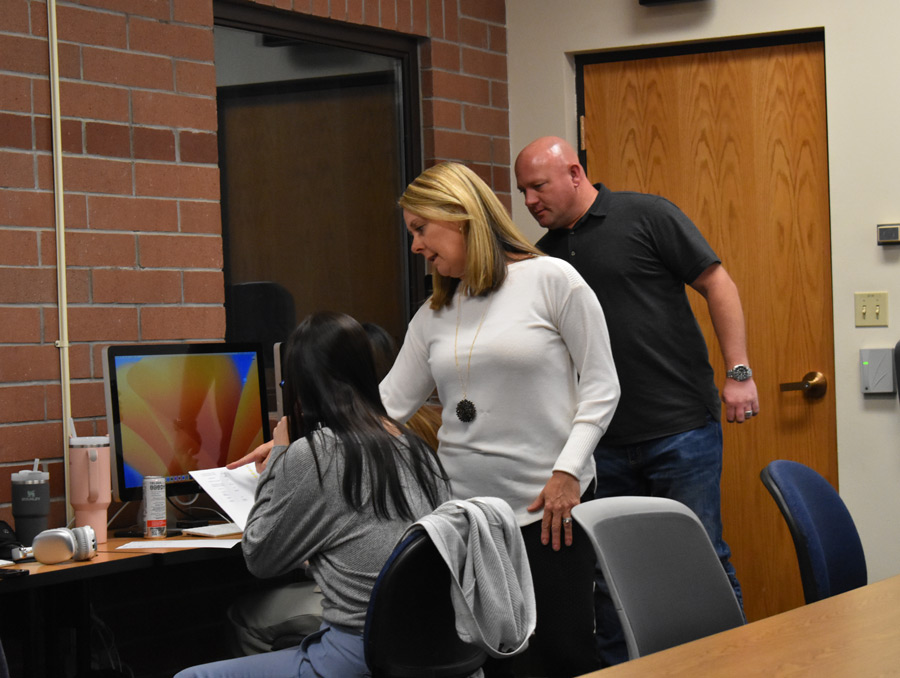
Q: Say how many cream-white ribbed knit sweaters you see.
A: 1